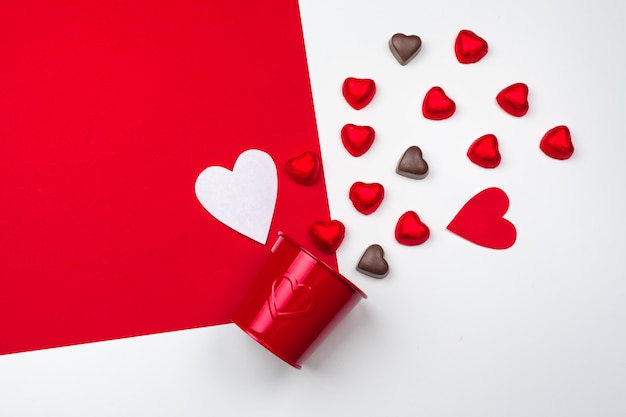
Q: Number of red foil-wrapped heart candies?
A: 11